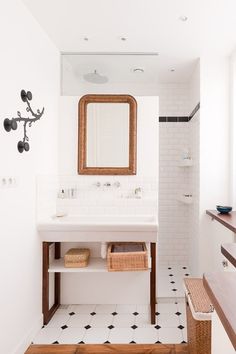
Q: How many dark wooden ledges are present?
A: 3